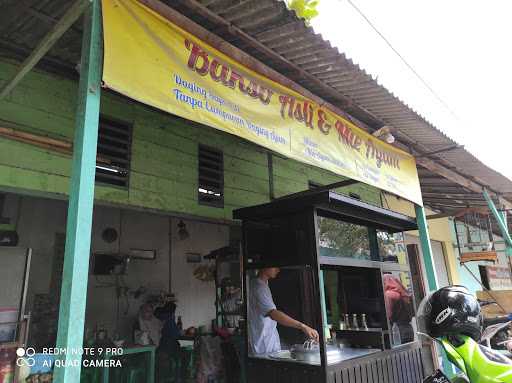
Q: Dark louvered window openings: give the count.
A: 2